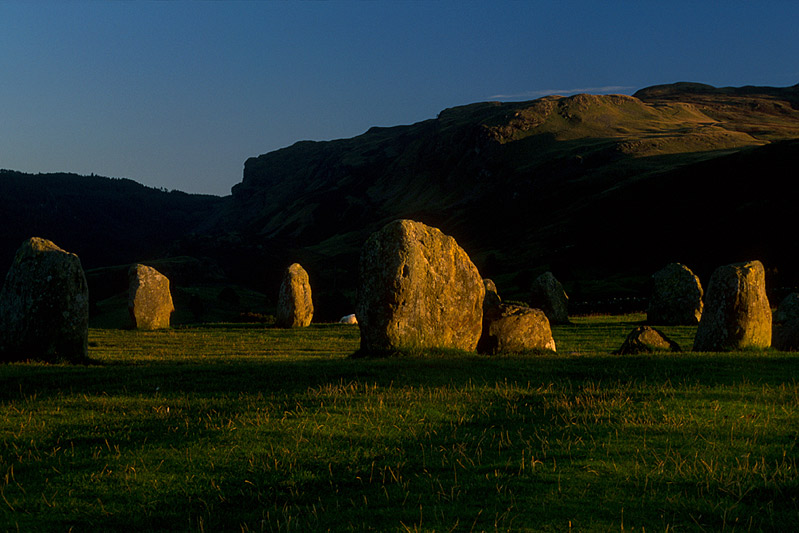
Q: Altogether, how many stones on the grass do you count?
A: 11